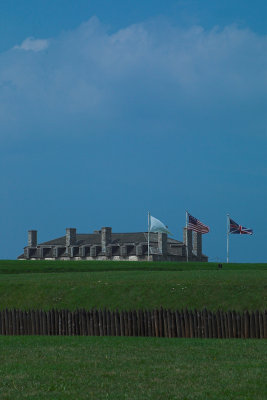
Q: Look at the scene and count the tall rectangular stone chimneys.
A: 6